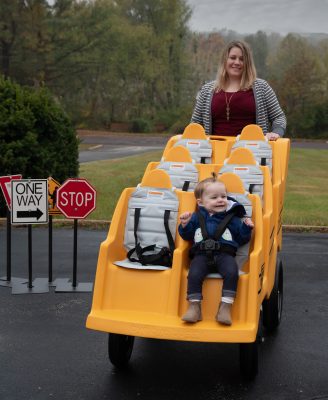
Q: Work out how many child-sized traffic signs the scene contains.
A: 4